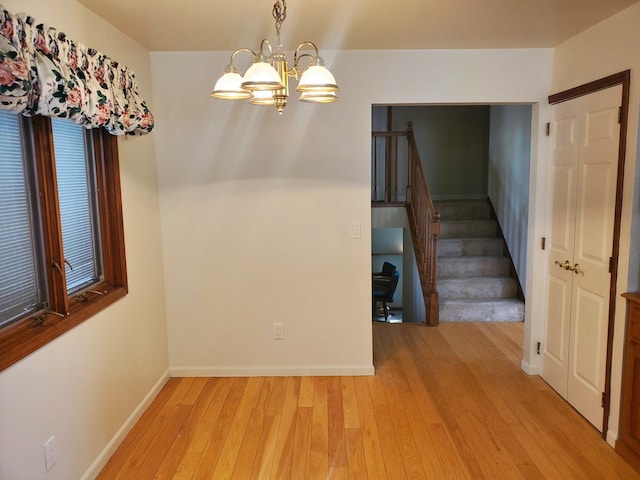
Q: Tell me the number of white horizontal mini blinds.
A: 2